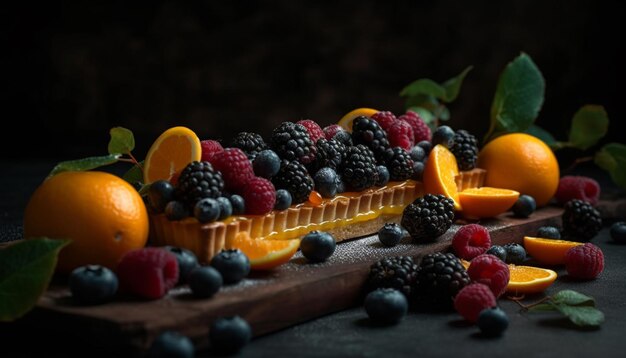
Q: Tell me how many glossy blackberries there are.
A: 13